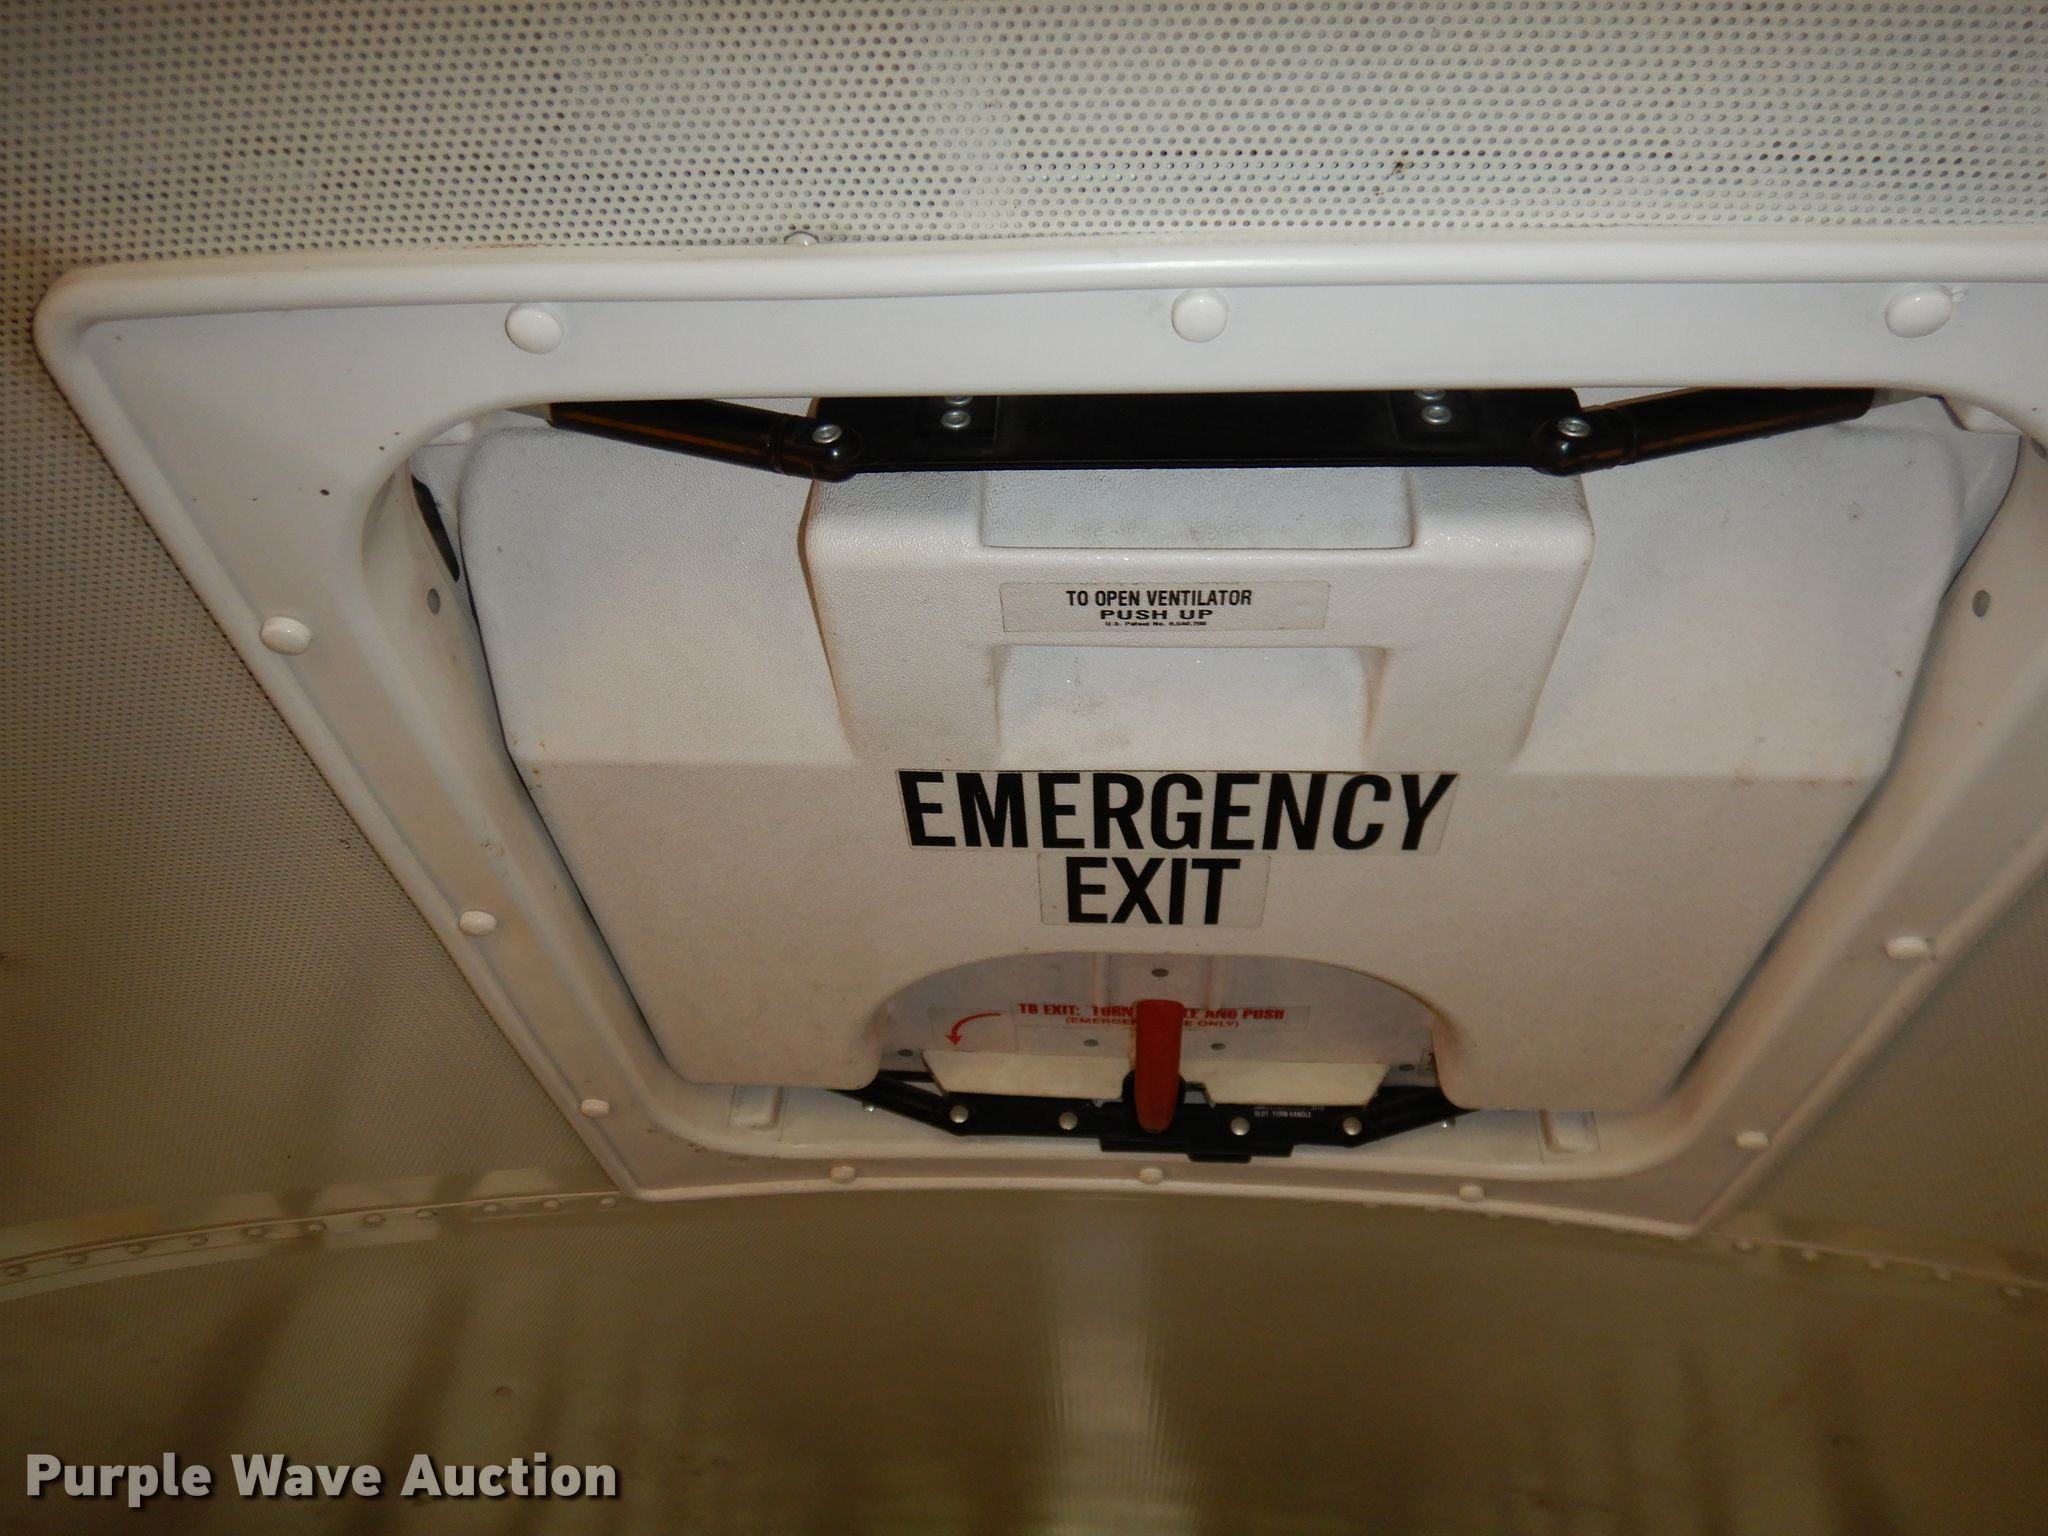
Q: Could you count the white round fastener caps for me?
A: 11